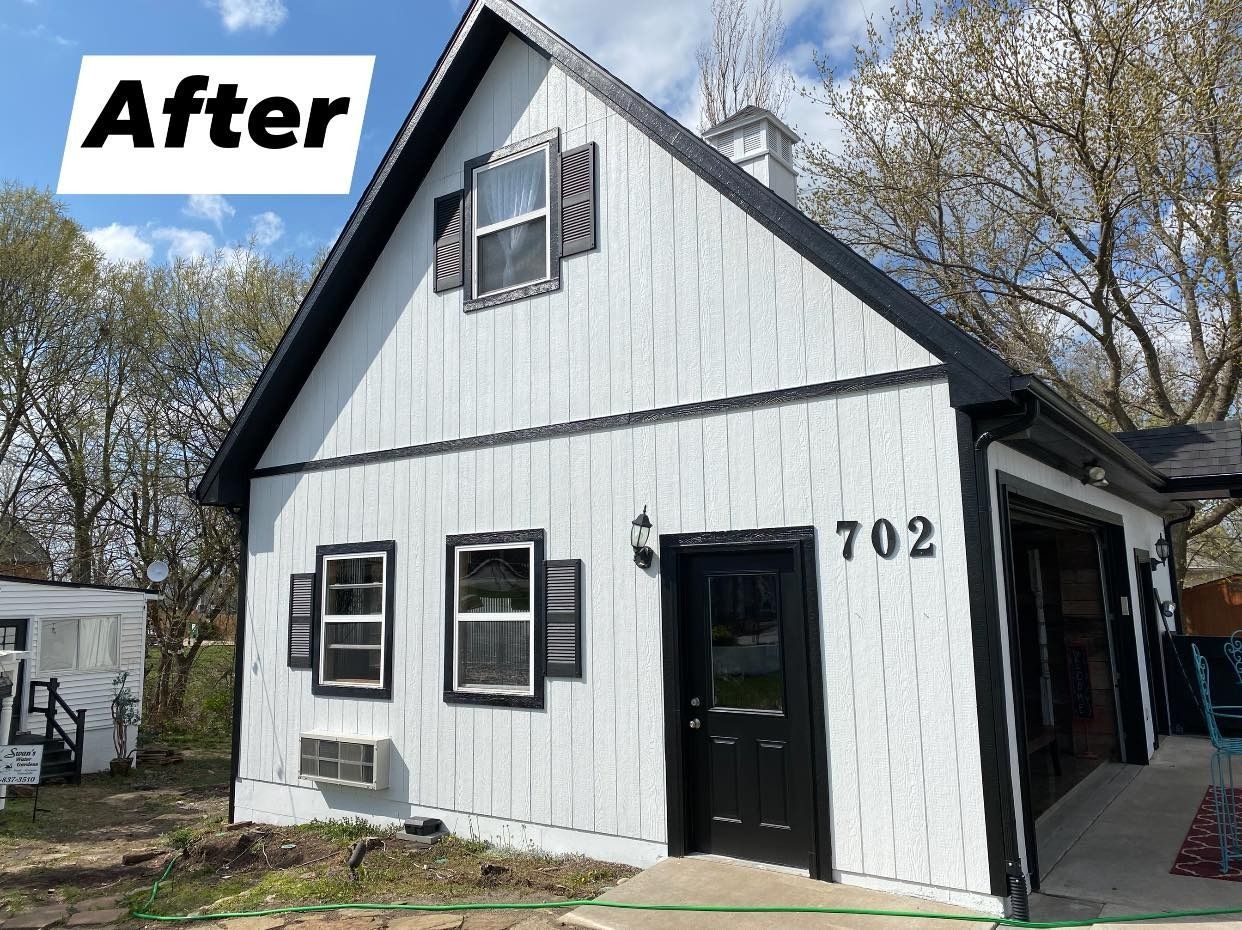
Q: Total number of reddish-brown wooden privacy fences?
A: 1